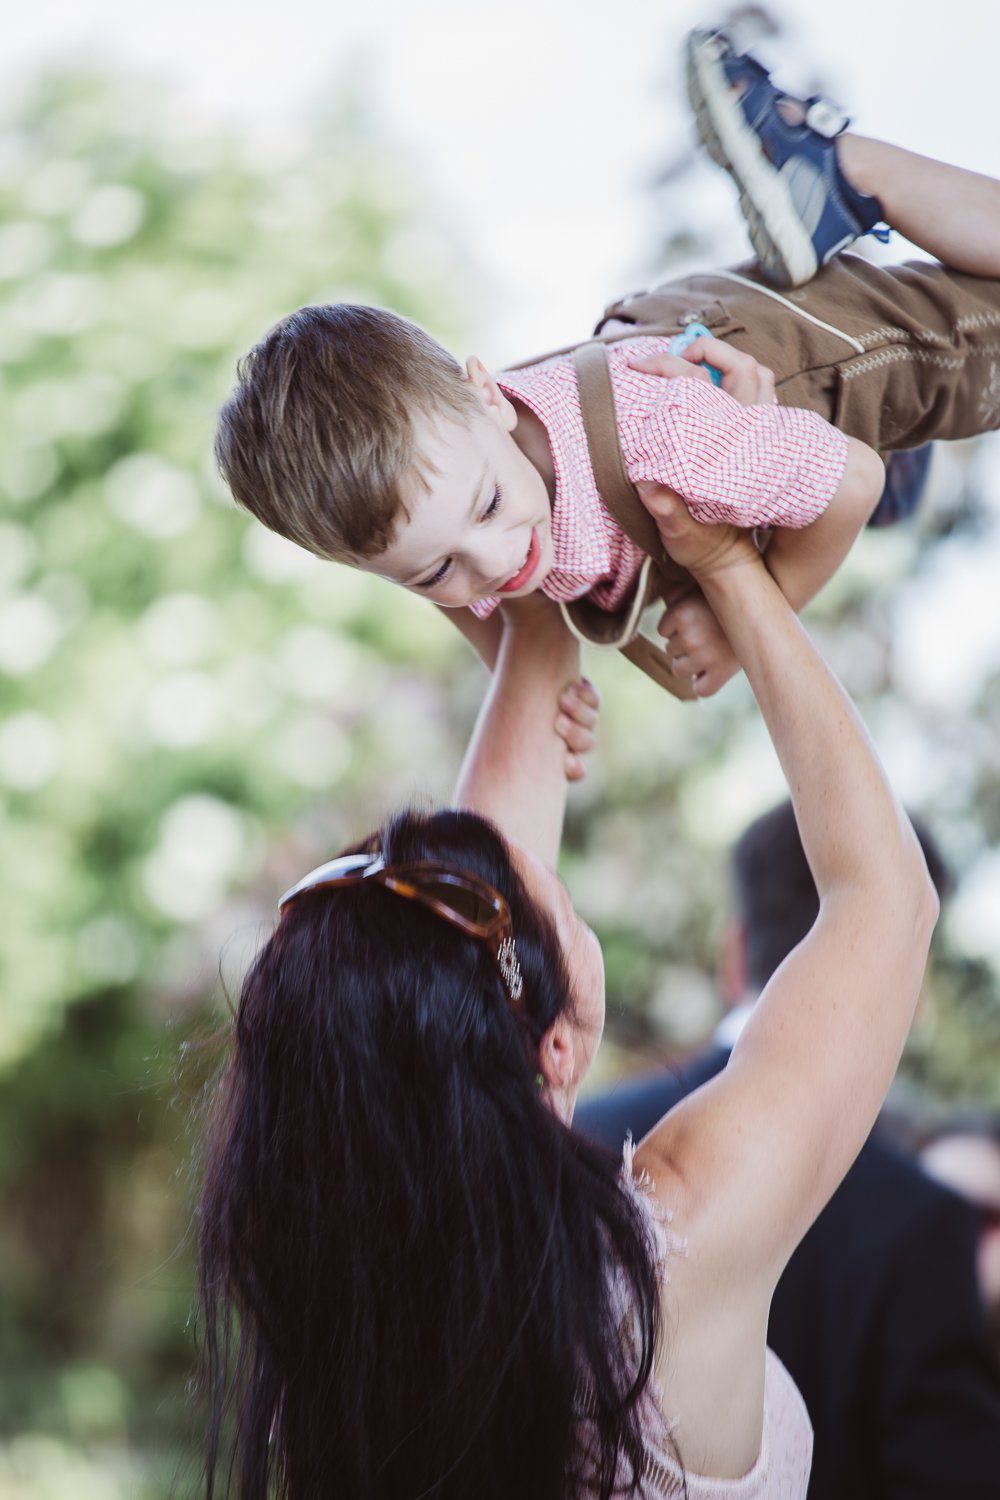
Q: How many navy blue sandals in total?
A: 1